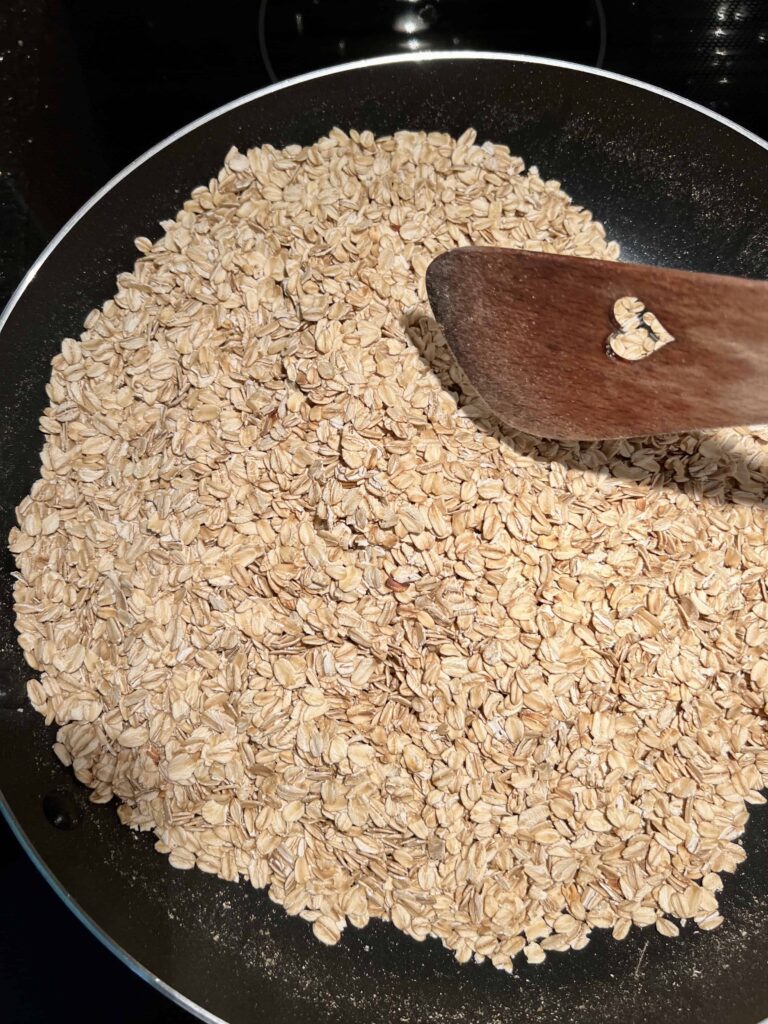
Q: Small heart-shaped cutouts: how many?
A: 1